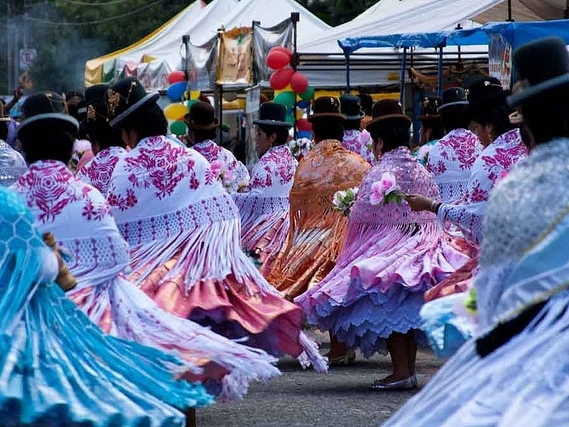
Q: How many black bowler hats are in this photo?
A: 12